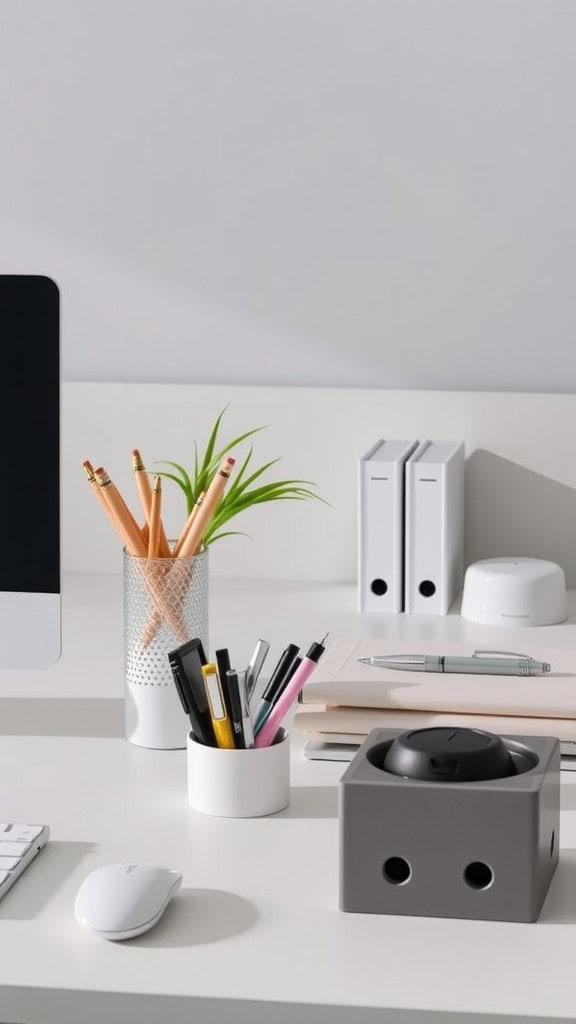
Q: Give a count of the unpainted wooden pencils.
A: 6